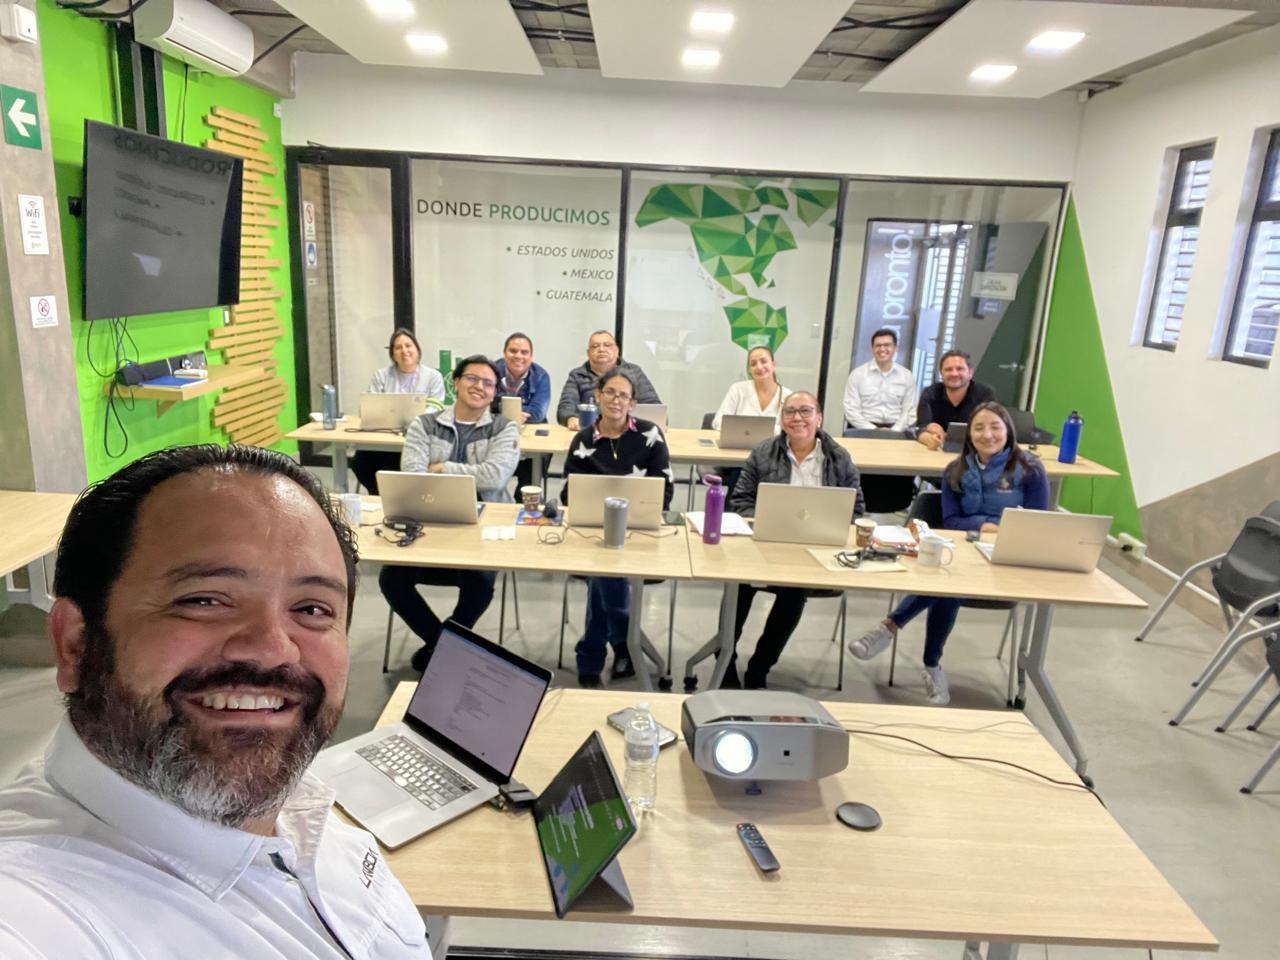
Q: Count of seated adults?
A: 10